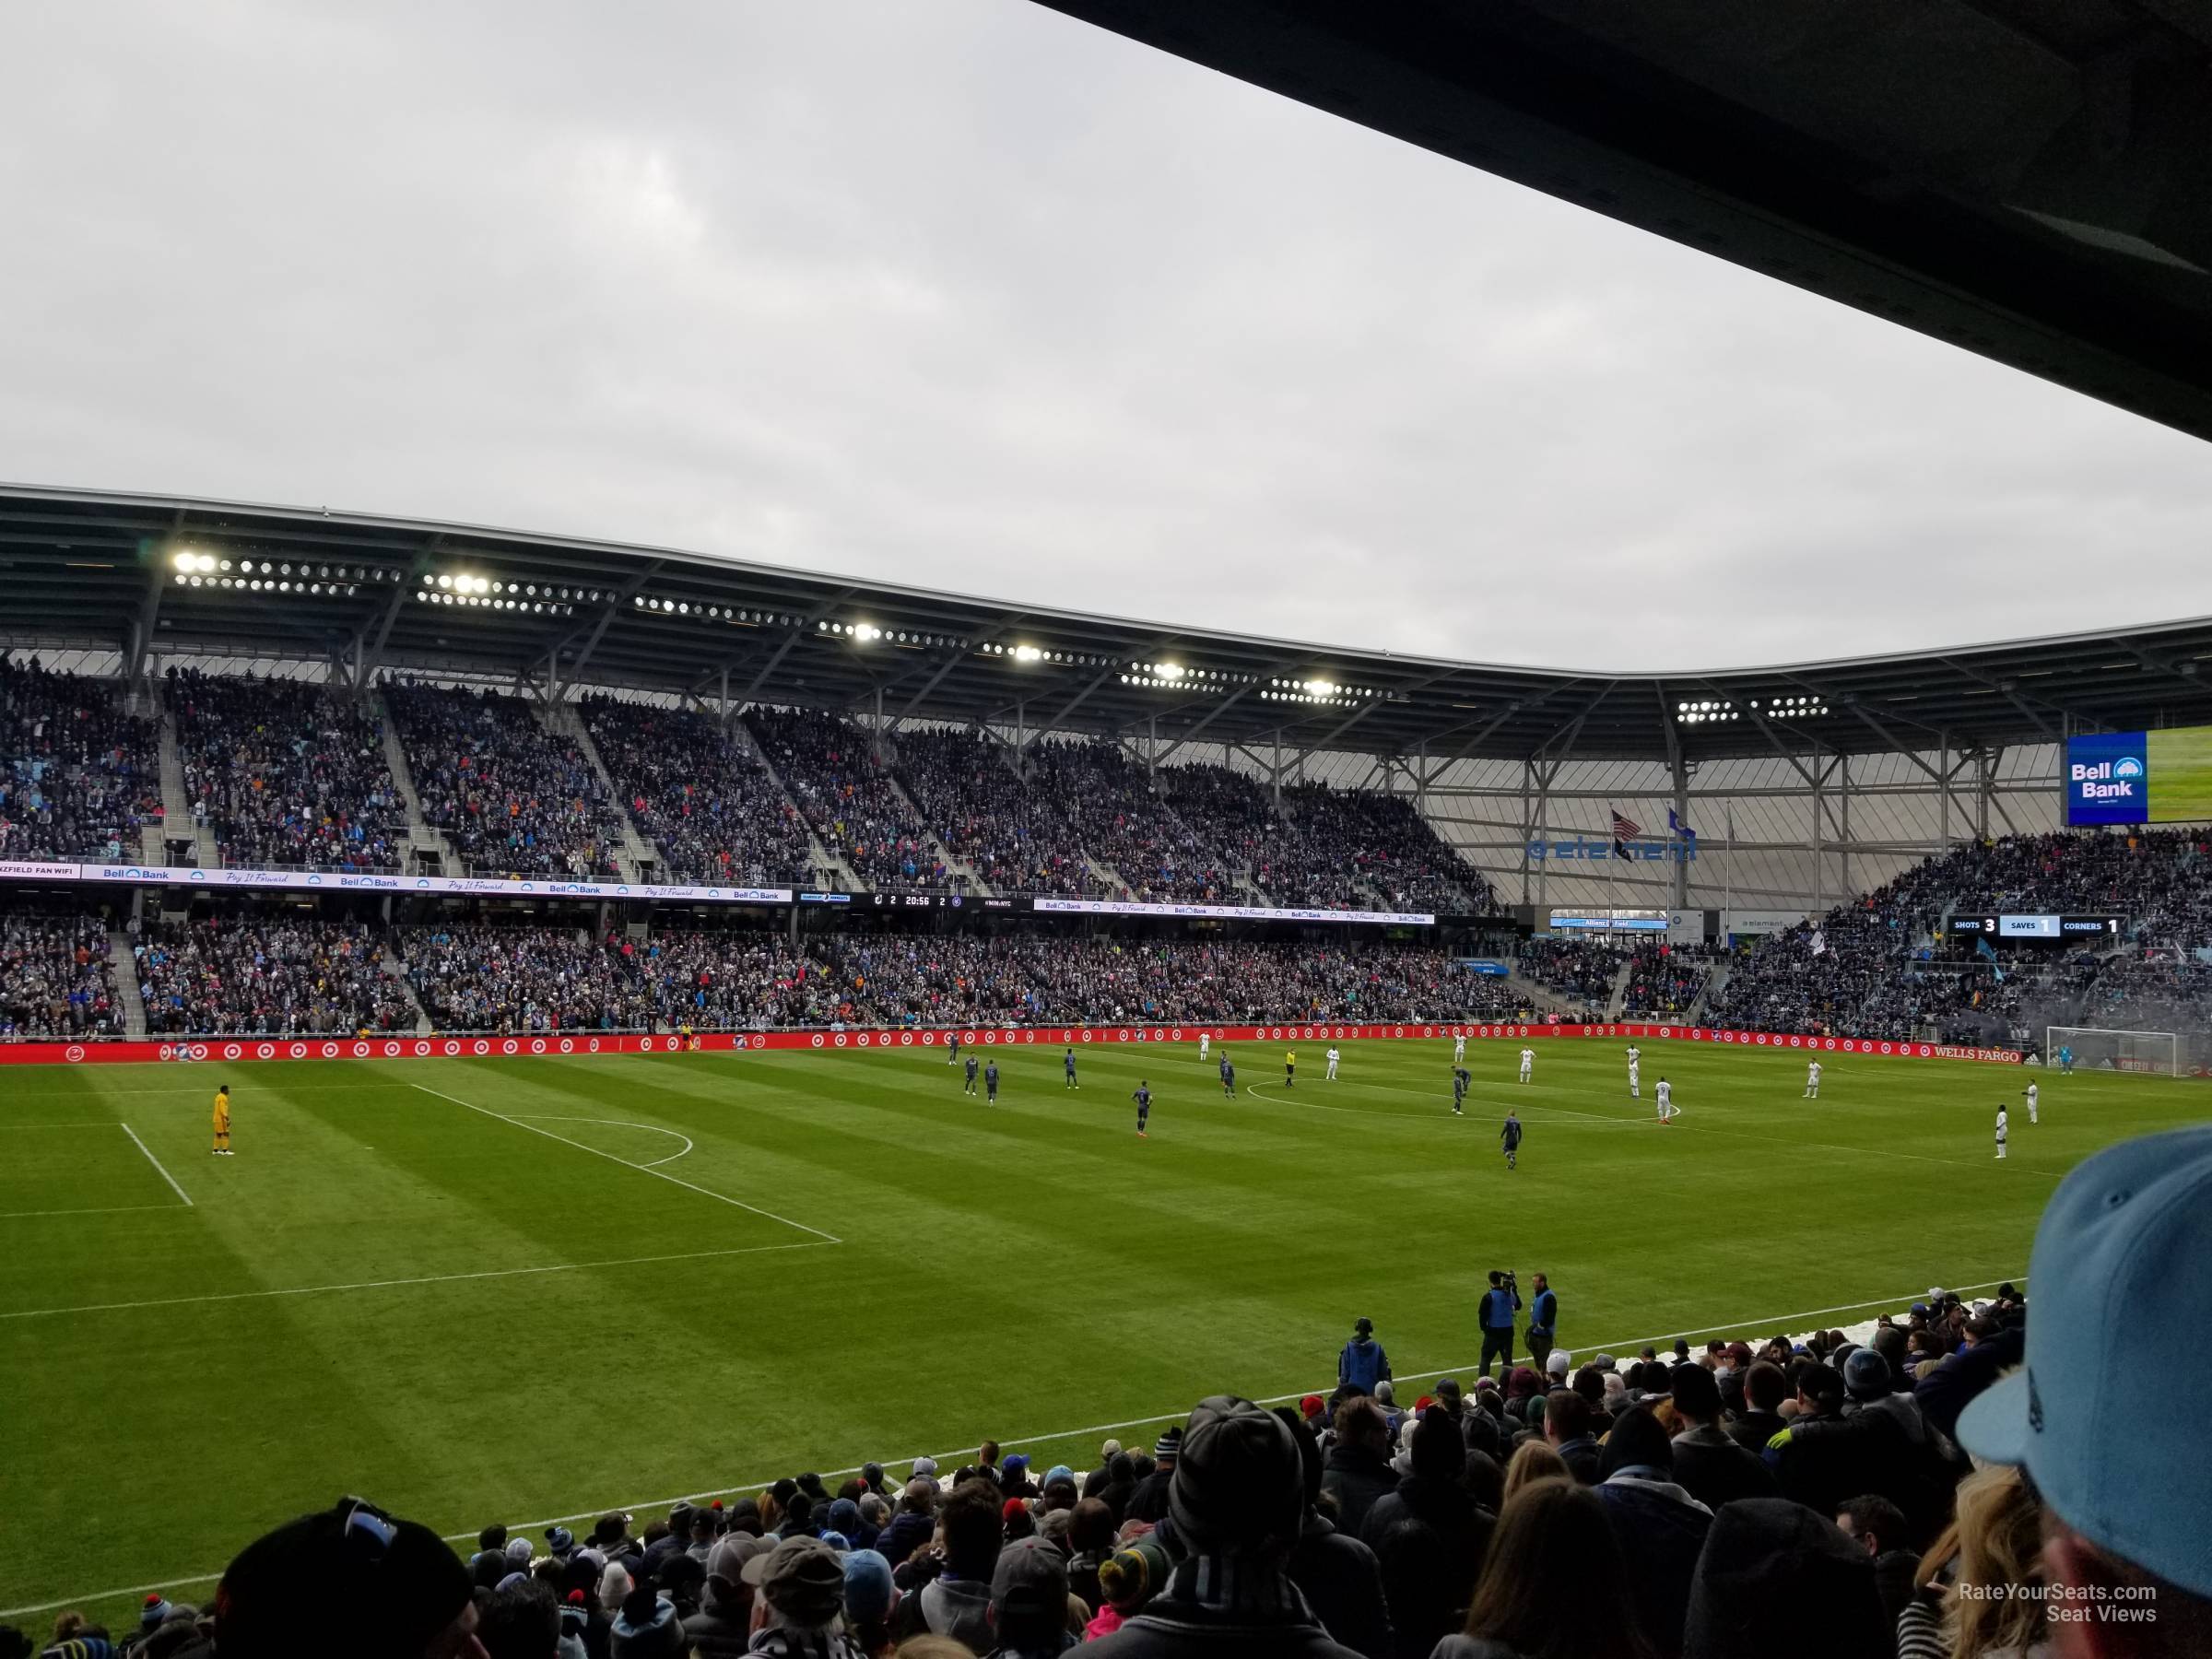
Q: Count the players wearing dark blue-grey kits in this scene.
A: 10